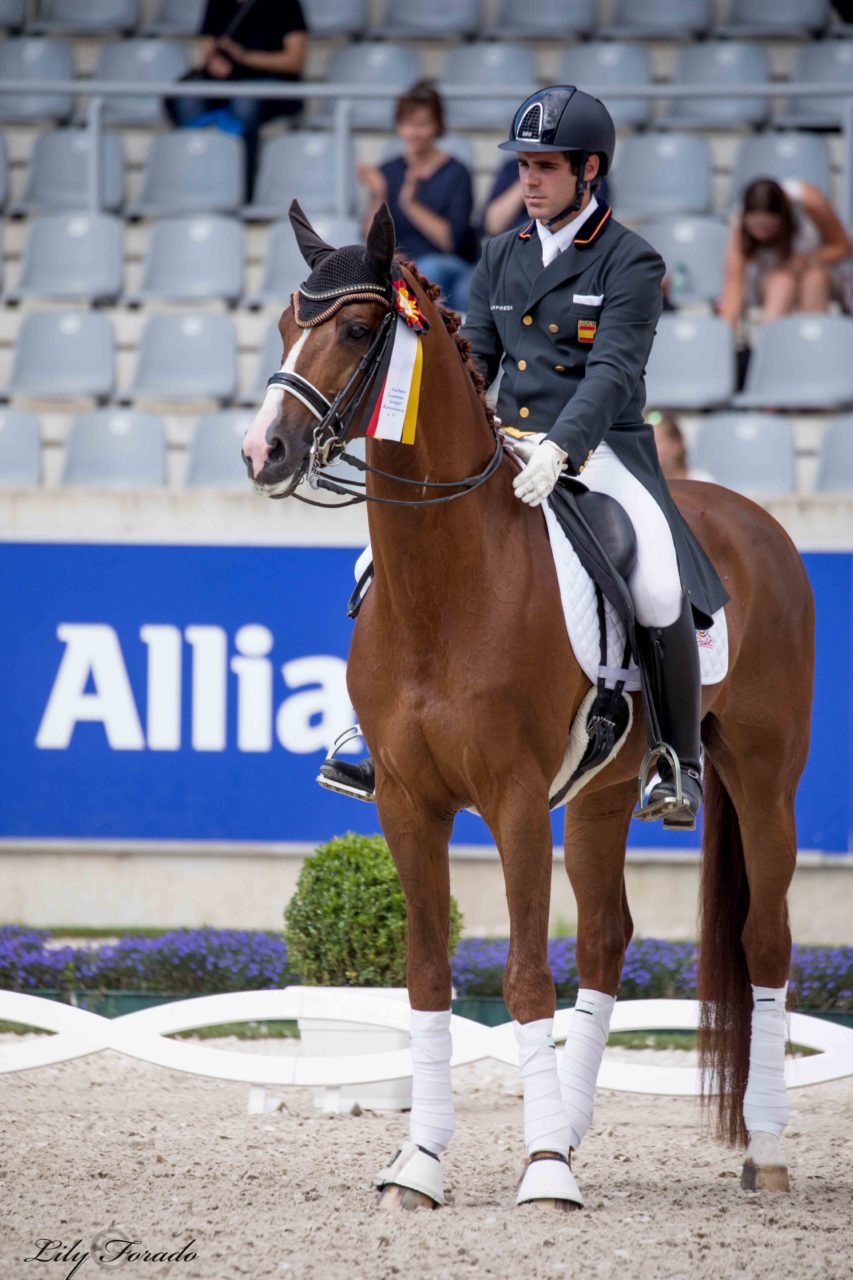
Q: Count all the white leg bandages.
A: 4